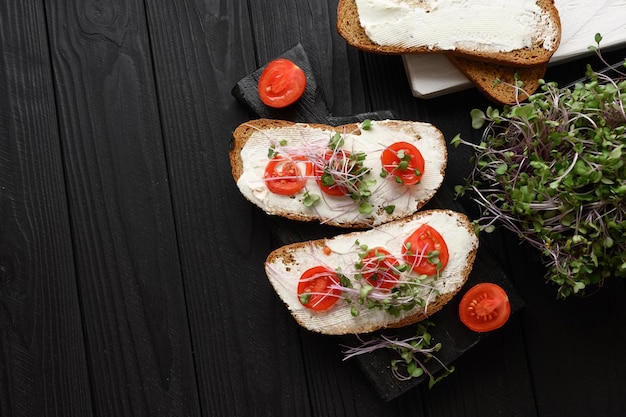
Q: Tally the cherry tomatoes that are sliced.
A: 8